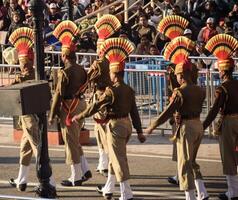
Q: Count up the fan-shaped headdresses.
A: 7